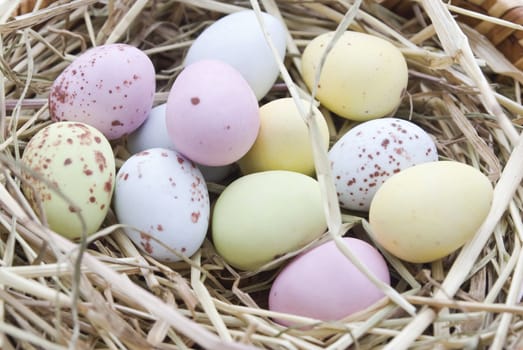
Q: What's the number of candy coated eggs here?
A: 12